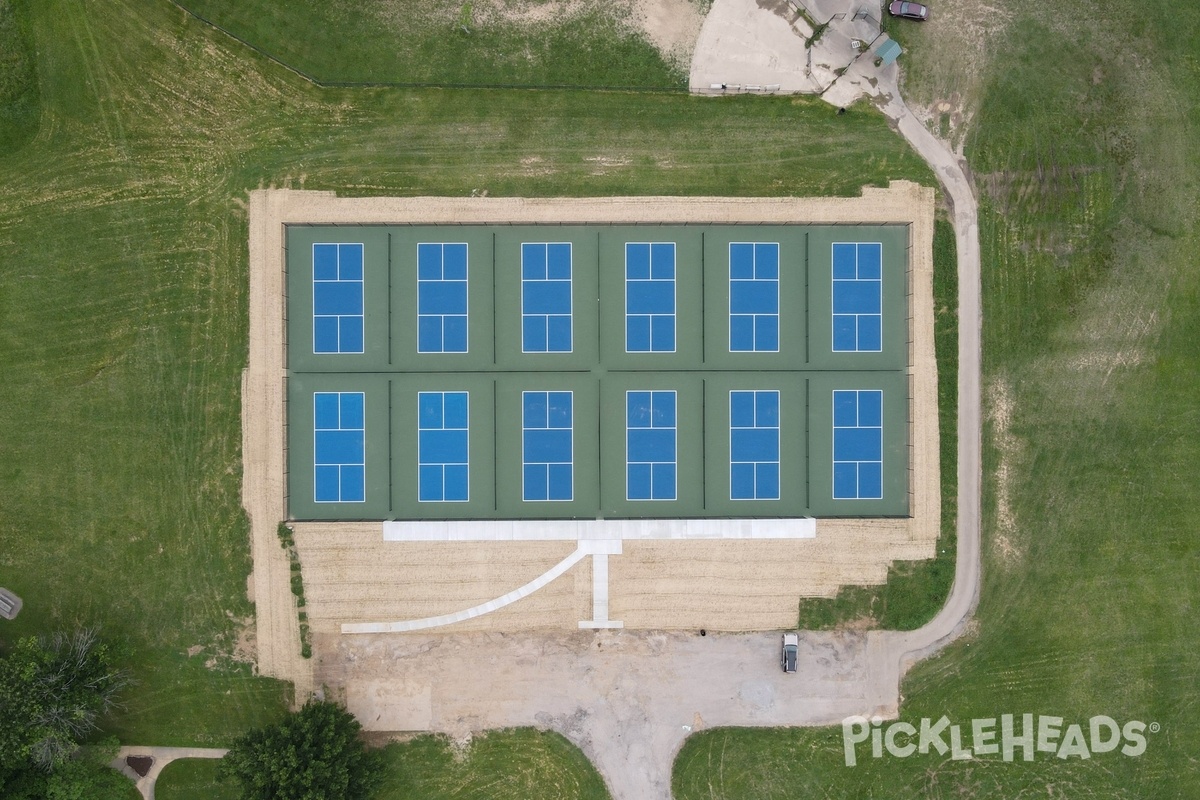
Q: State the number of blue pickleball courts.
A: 12